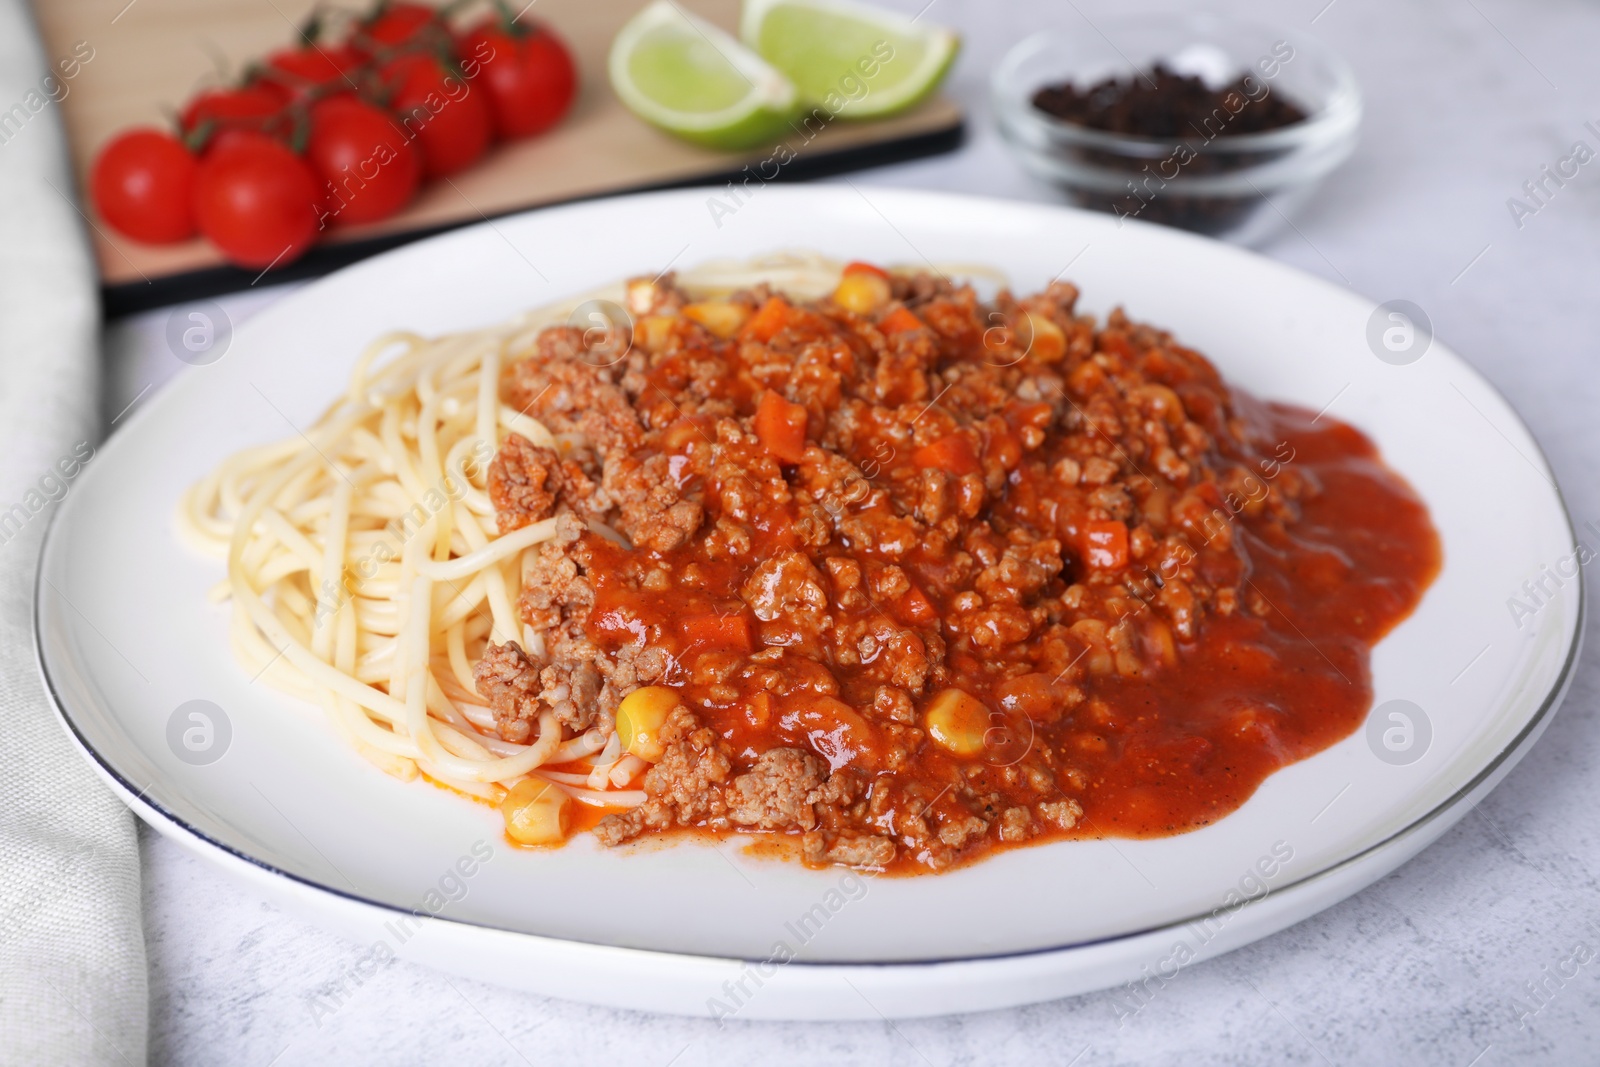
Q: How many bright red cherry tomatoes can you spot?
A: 8